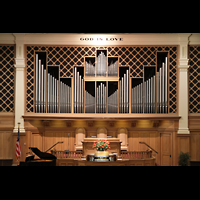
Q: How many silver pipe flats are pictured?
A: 14